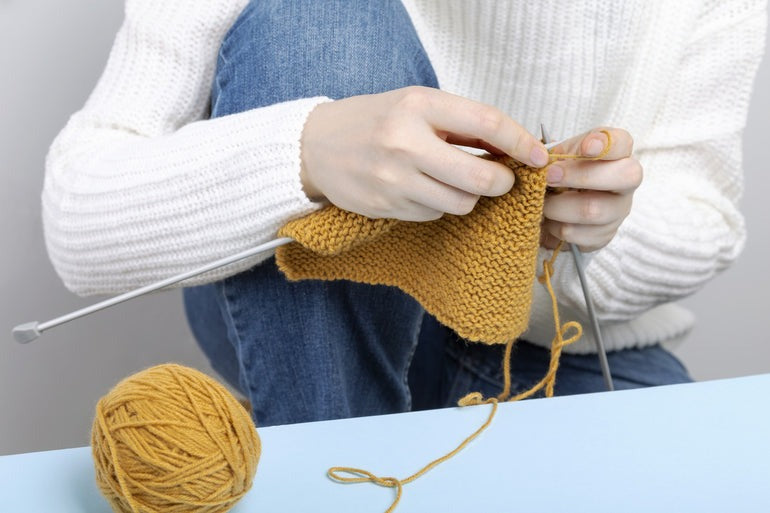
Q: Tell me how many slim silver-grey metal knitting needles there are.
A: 2